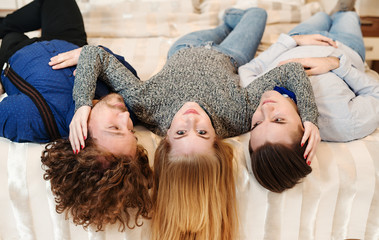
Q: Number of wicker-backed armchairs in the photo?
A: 0